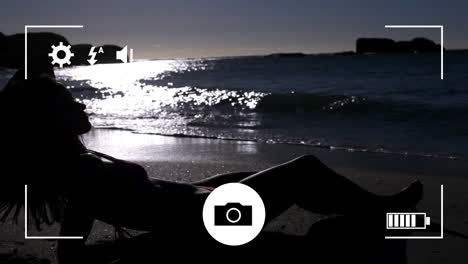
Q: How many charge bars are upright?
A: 5